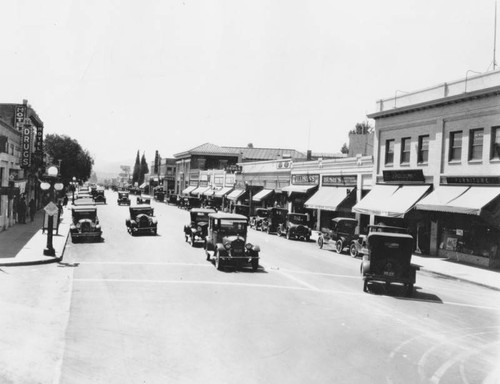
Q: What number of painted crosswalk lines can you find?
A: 2